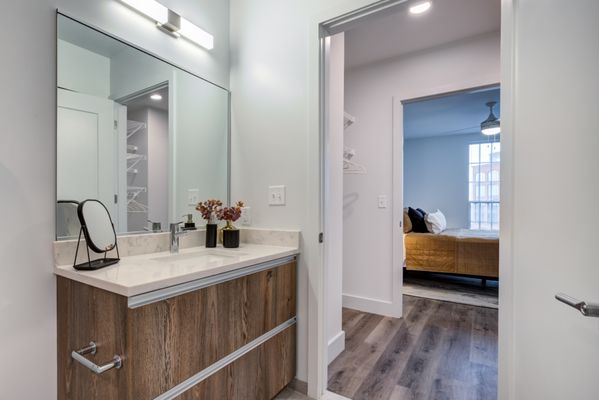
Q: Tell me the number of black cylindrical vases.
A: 2